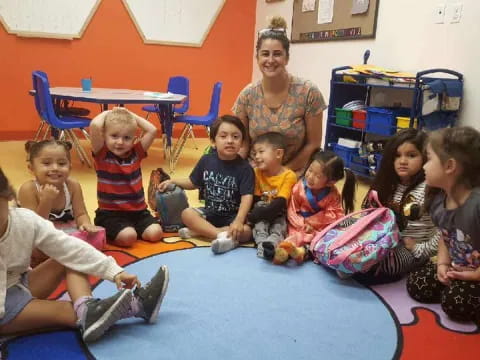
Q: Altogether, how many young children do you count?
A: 8